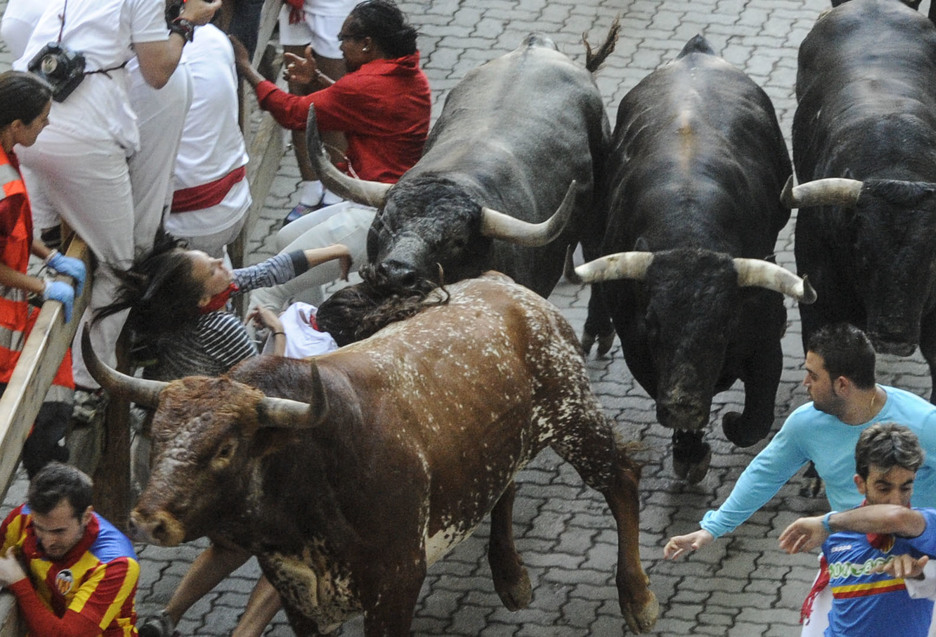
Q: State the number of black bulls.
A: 3